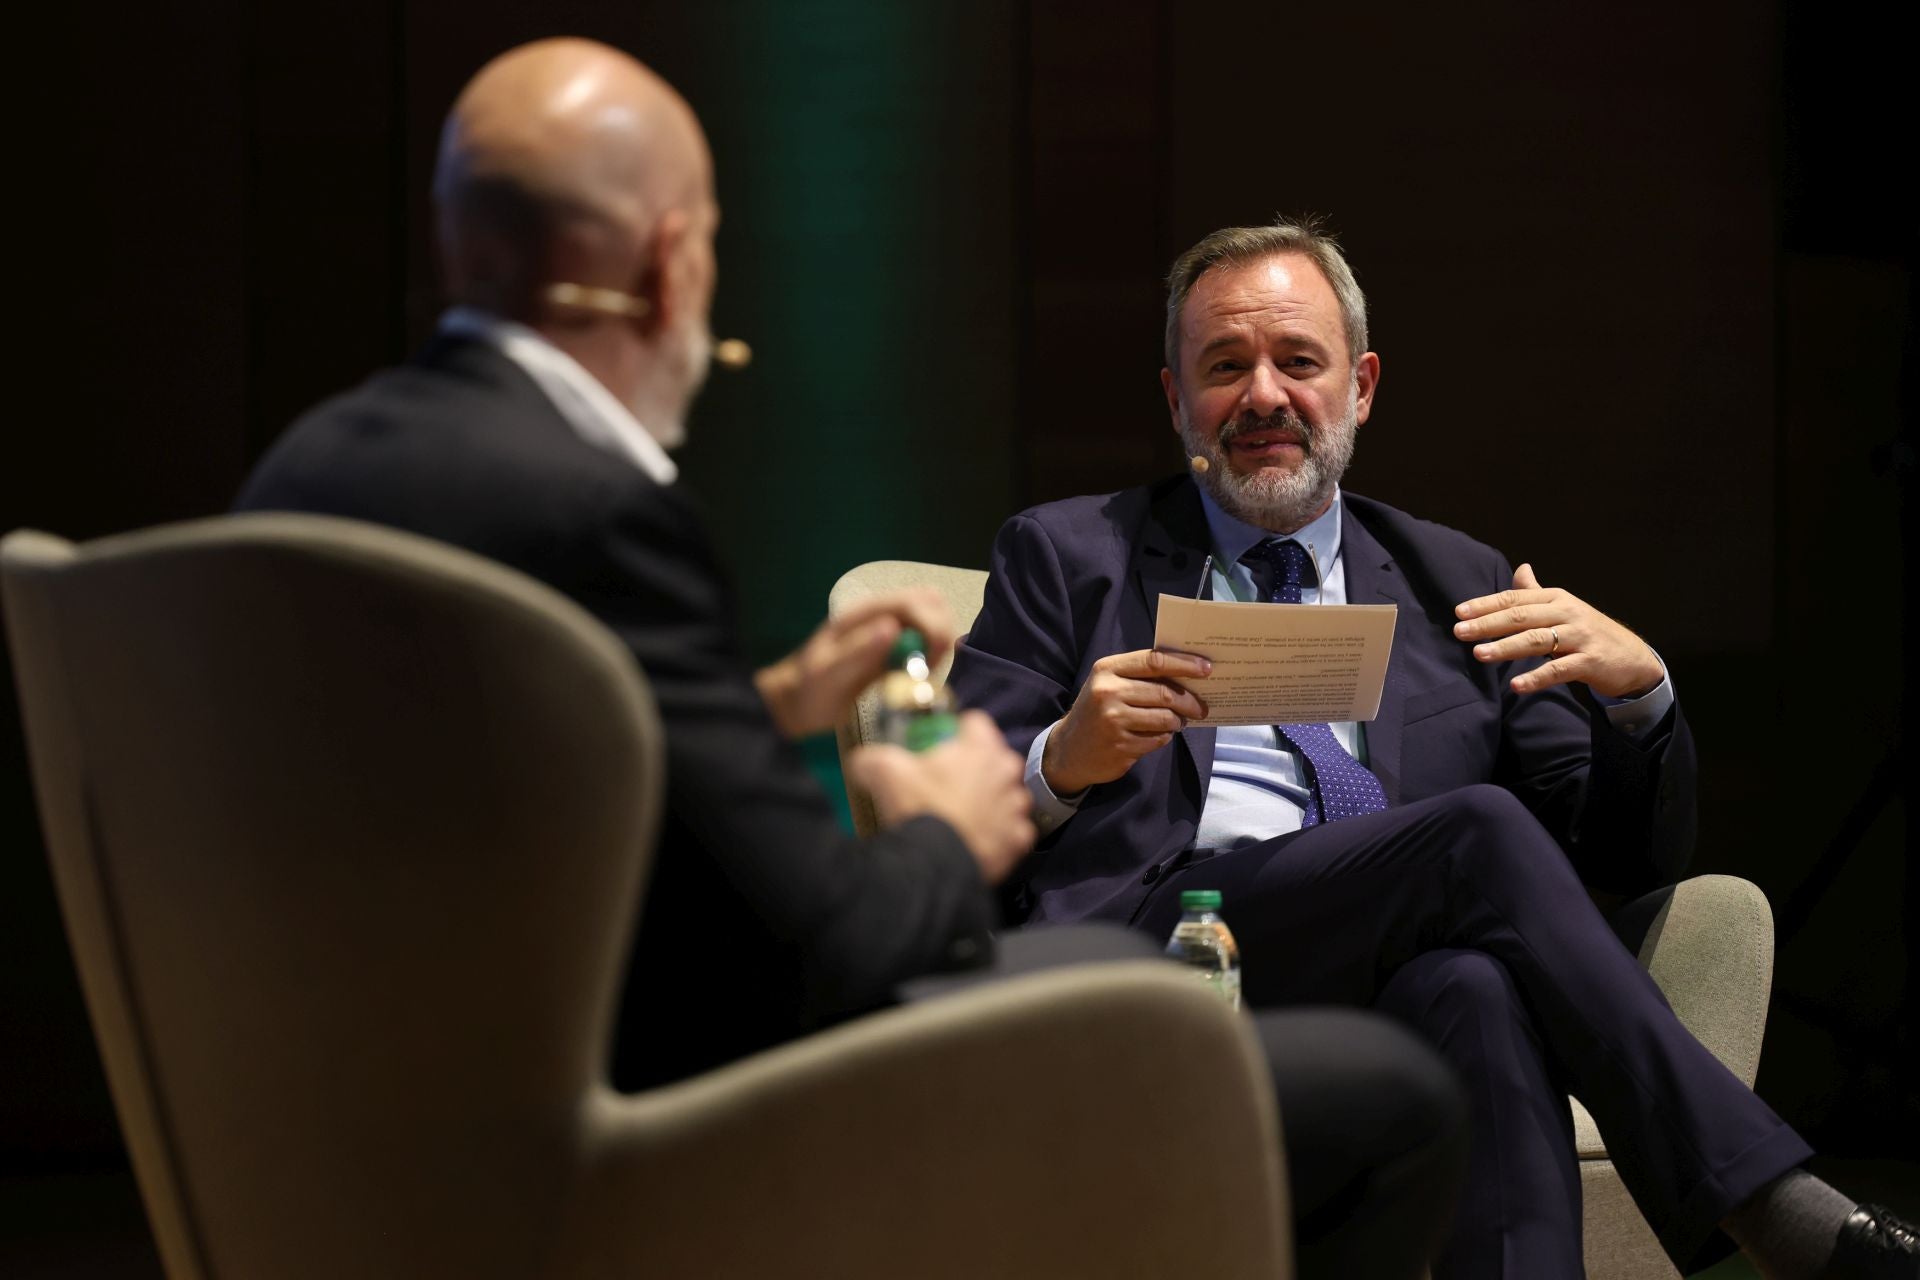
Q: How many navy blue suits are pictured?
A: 1